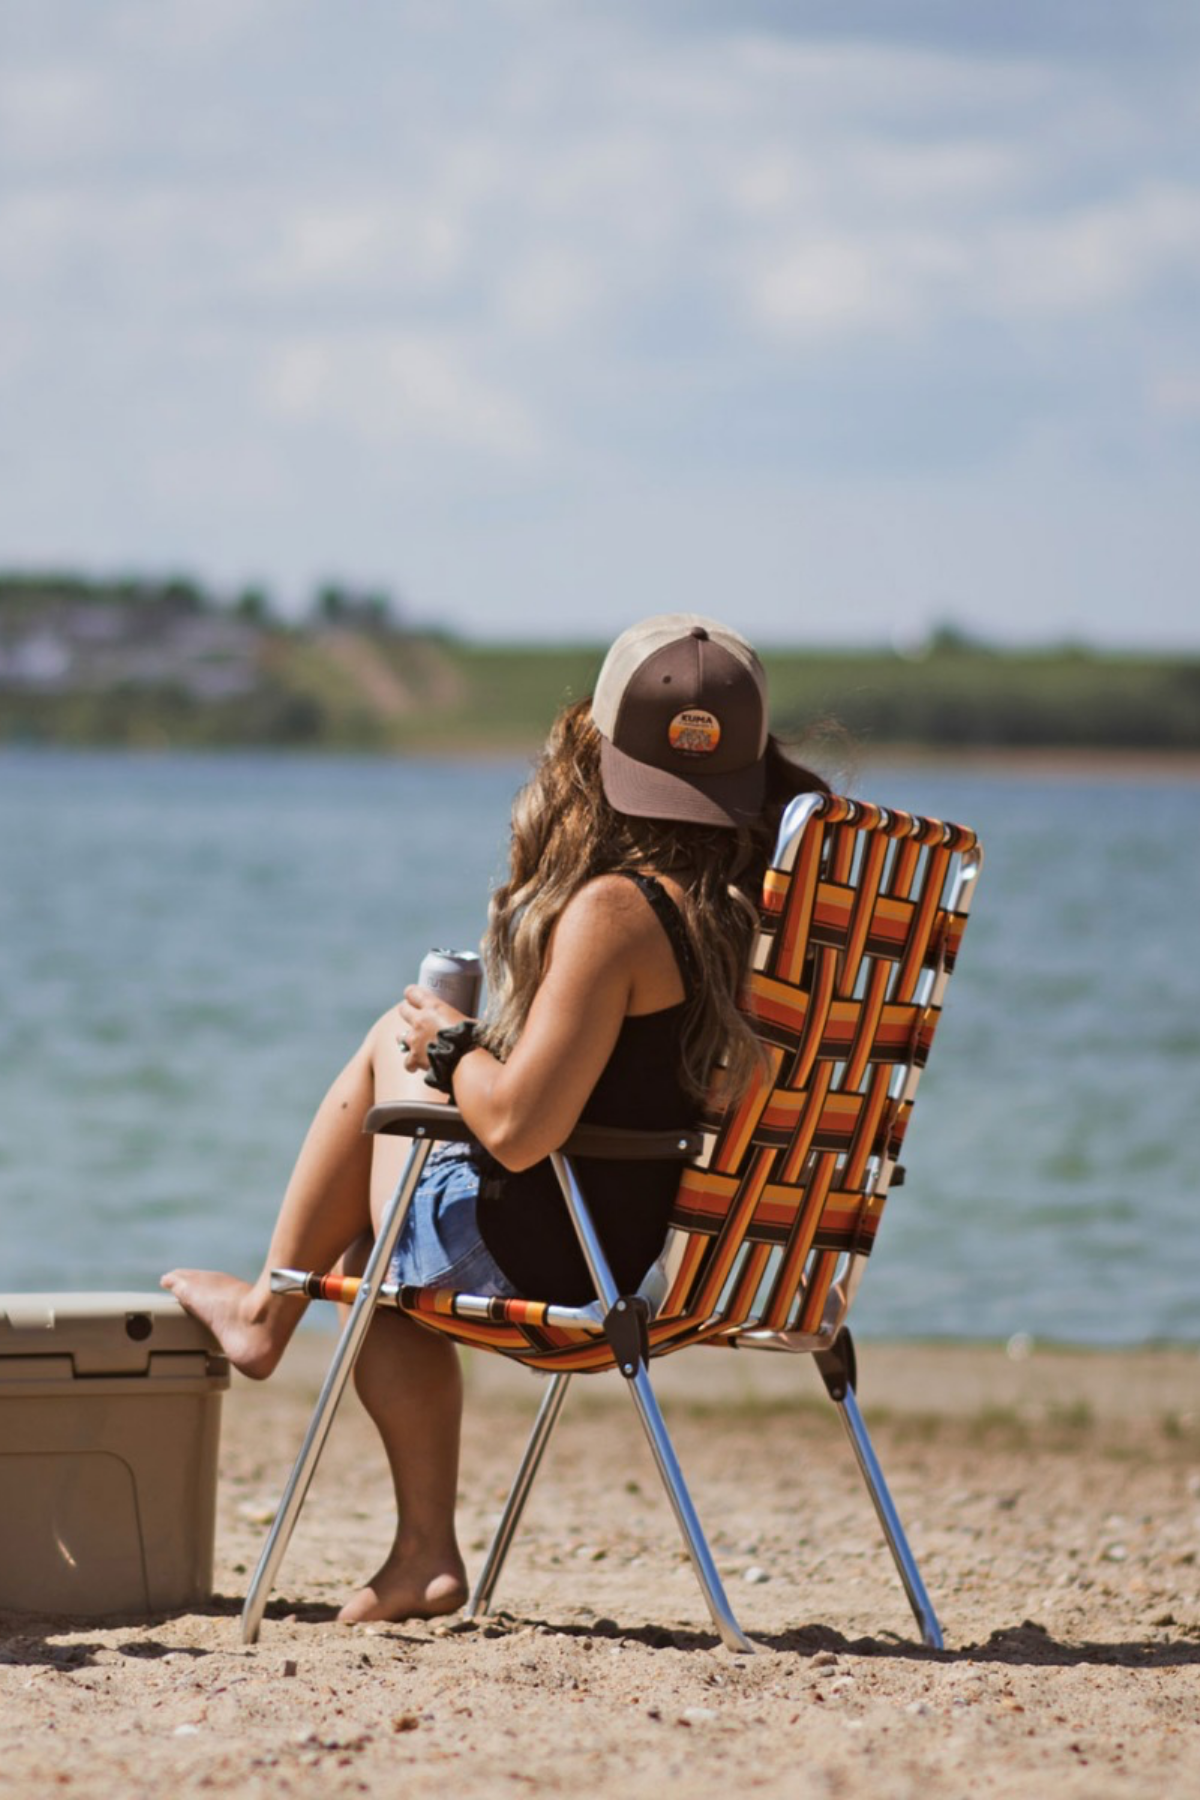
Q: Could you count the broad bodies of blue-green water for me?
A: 1